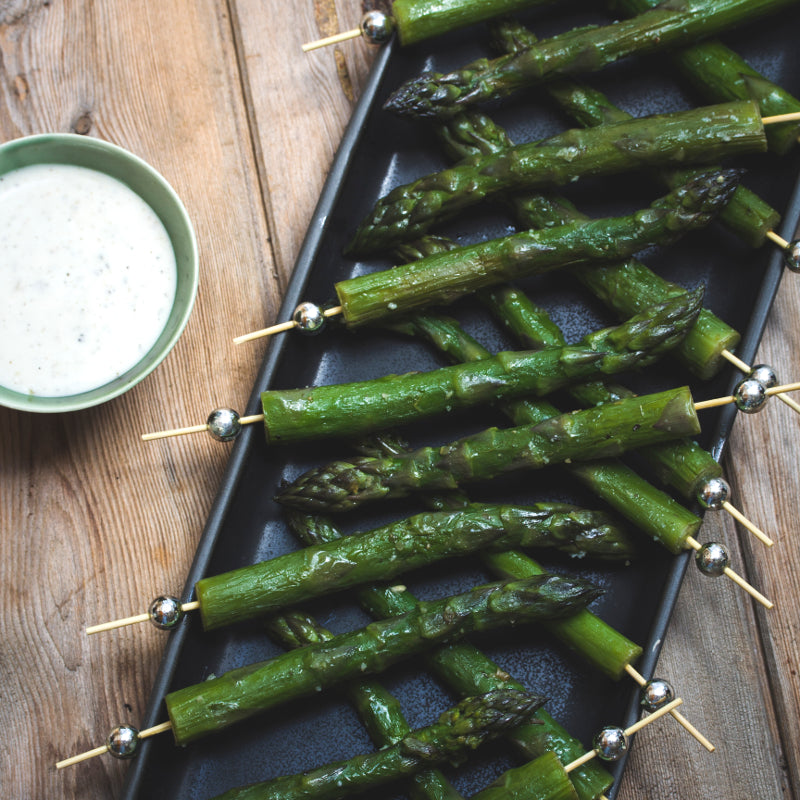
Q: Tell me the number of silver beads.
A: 12